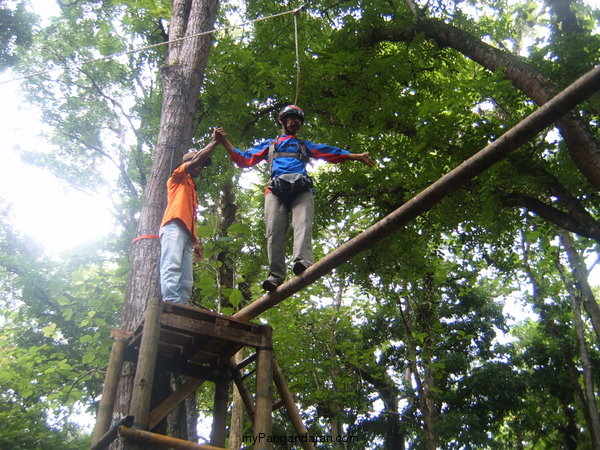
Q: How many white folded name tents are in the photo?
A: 0